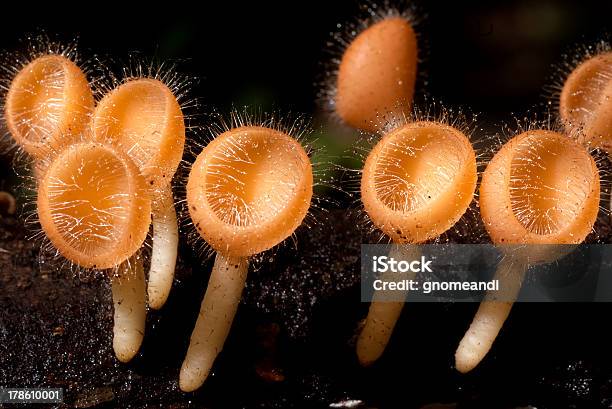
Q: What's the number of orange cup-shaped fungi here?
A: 8